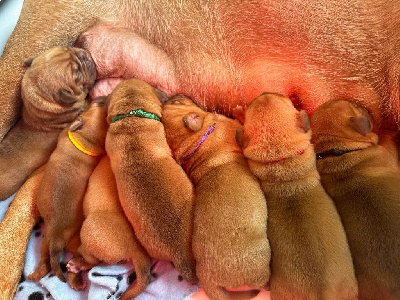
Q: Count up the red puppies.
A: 7